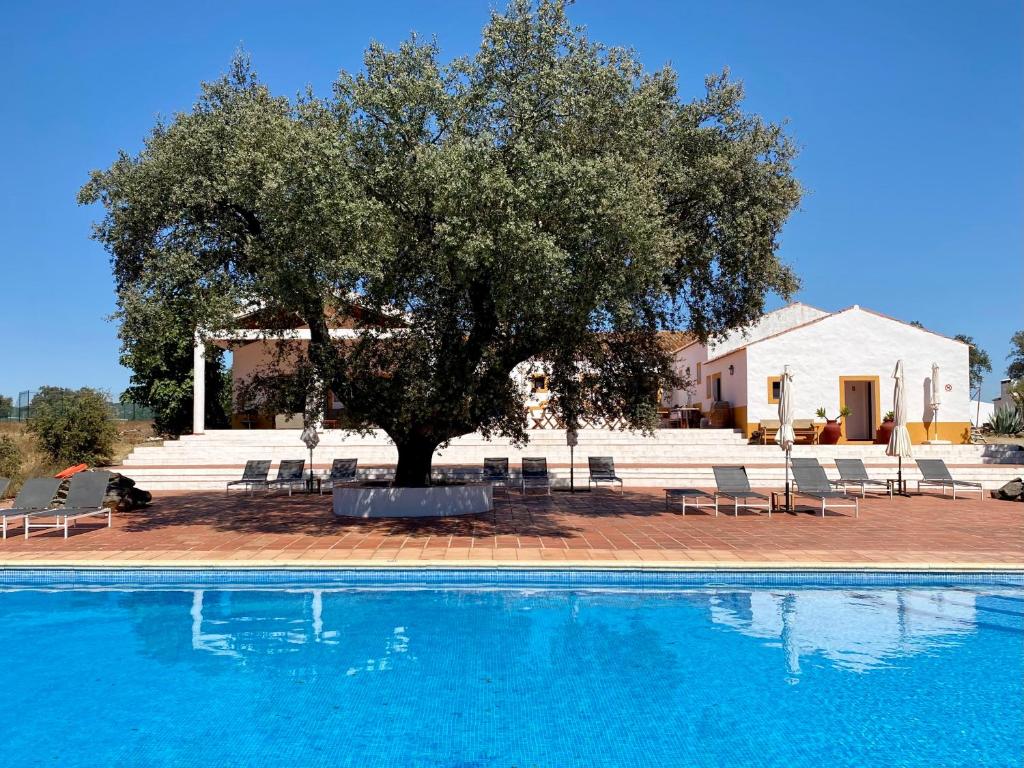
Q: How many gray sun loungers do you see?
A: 15